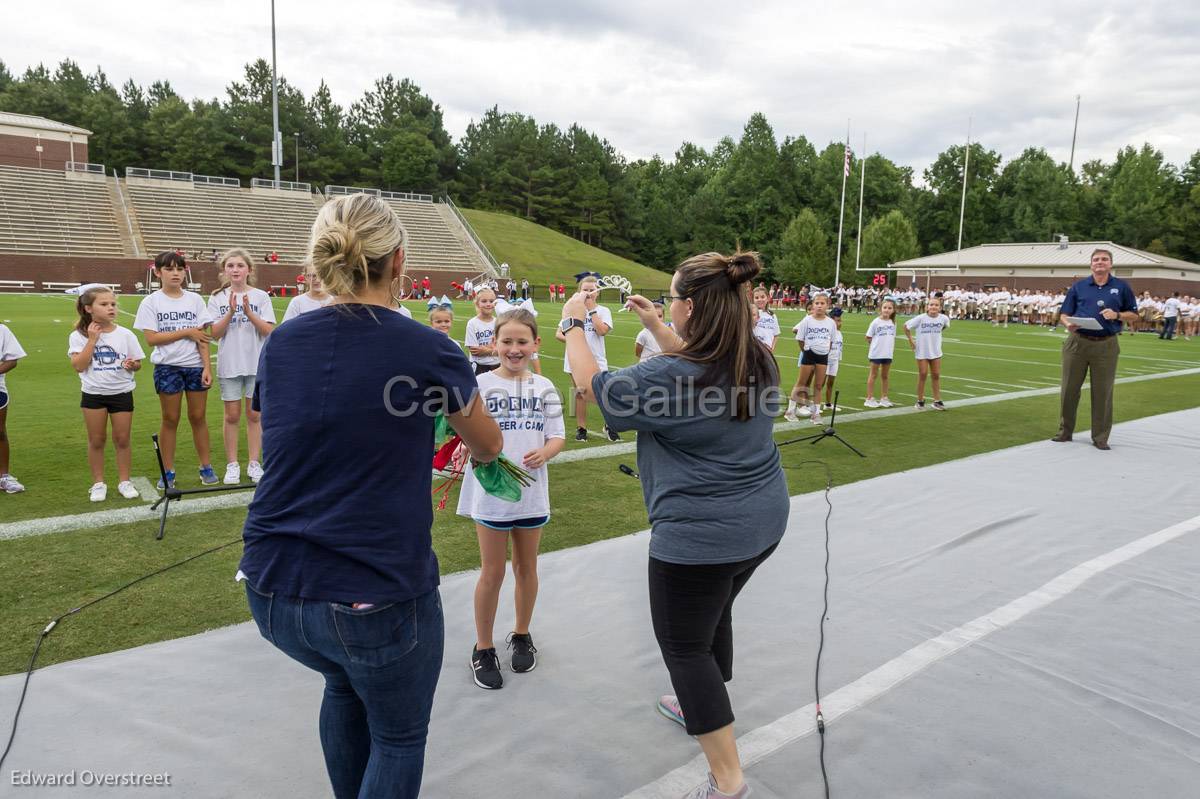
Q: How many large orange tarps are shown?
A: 0